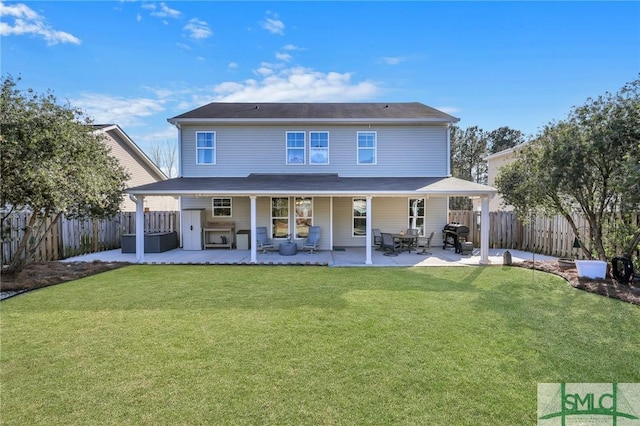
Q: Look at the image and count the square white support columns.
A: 4